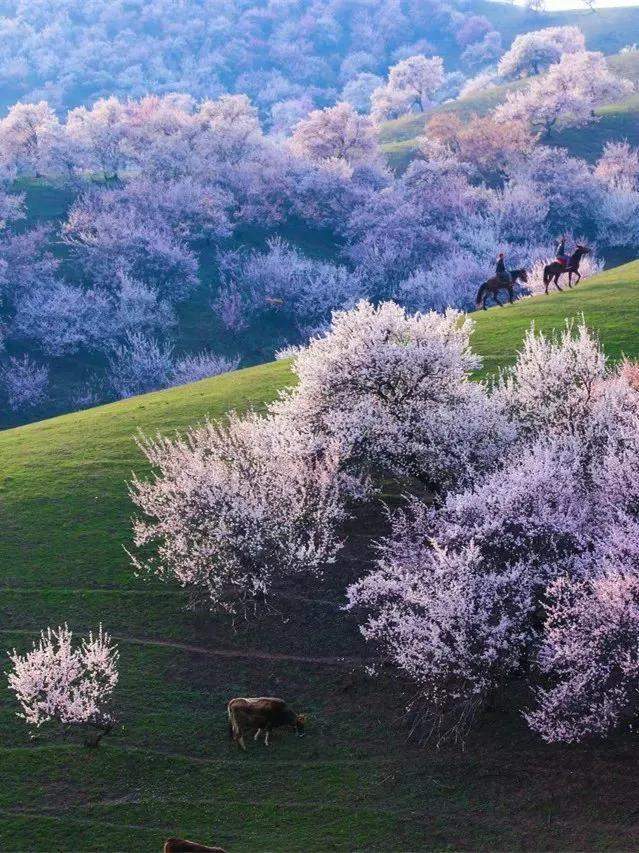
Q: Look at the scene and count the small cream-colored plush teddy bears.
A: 0